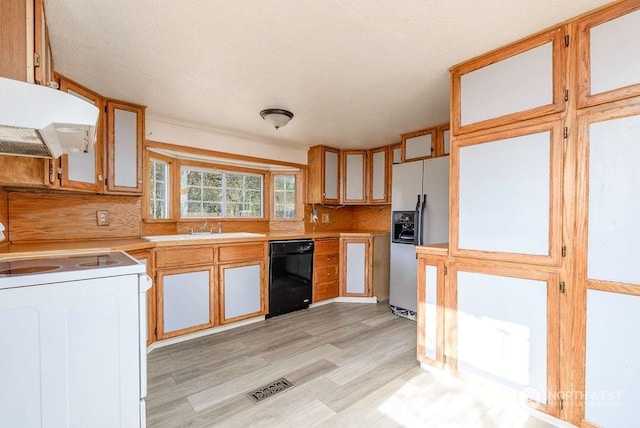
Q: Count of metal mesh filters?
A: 1